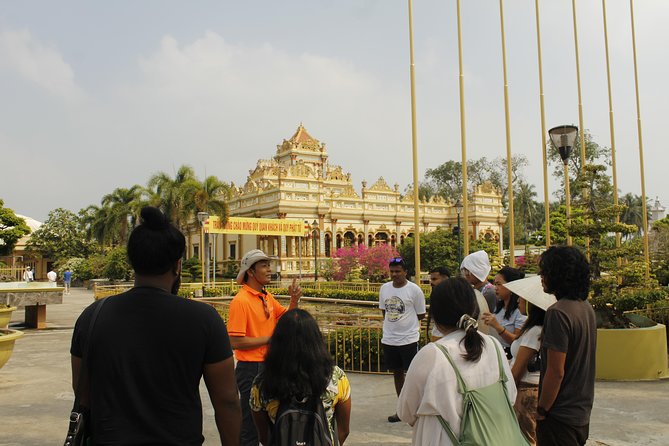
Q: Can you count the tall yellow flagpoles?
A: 7